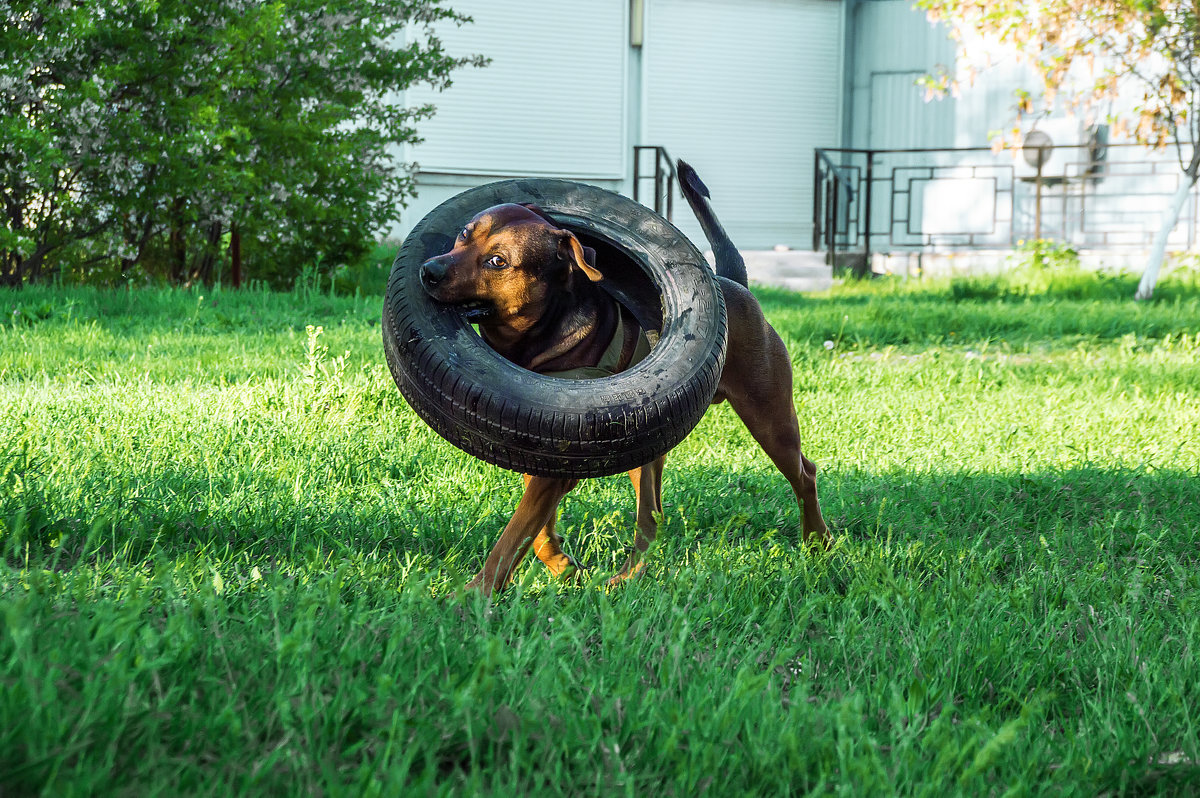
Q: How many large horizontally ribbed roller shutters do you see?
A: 2